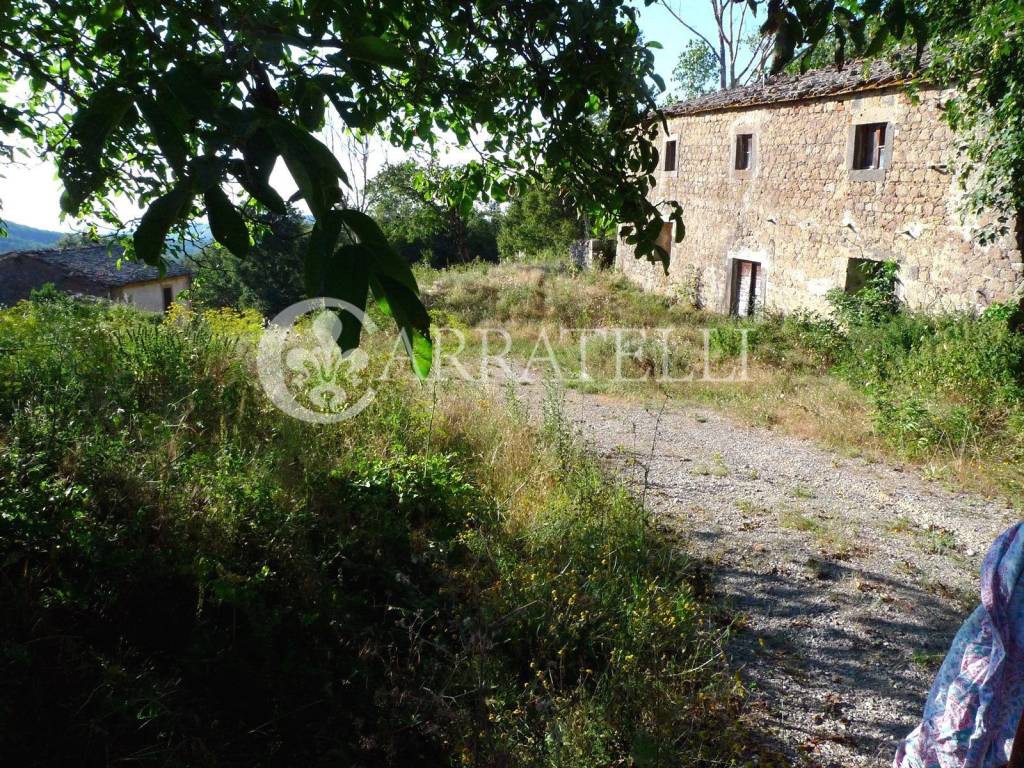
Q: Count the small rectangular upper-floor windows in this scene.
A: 3